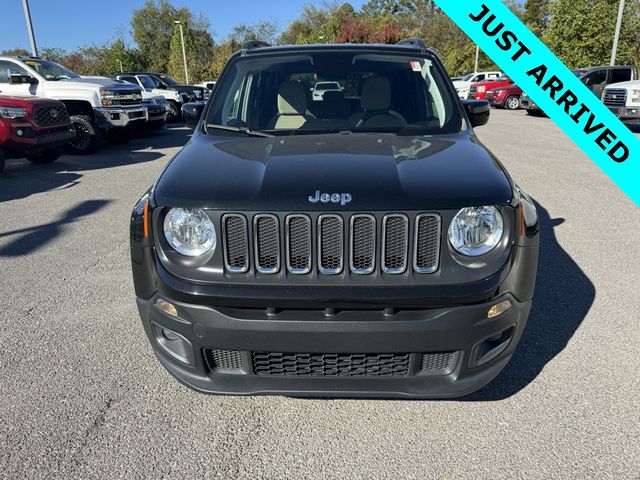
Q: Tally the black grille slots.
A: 7